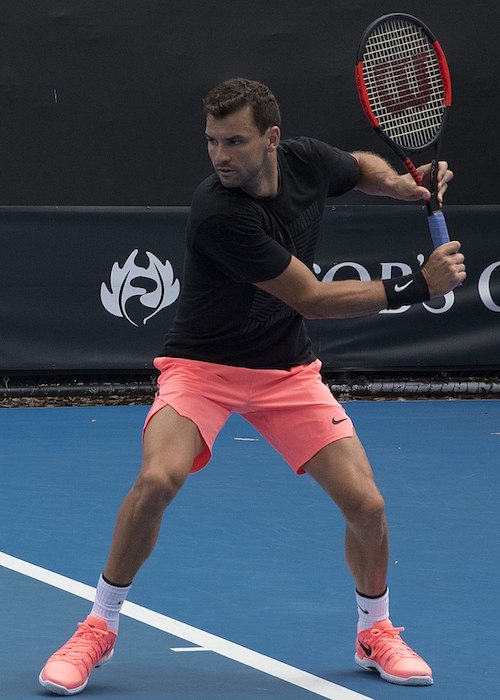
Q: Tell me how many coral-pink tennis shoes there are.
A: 2